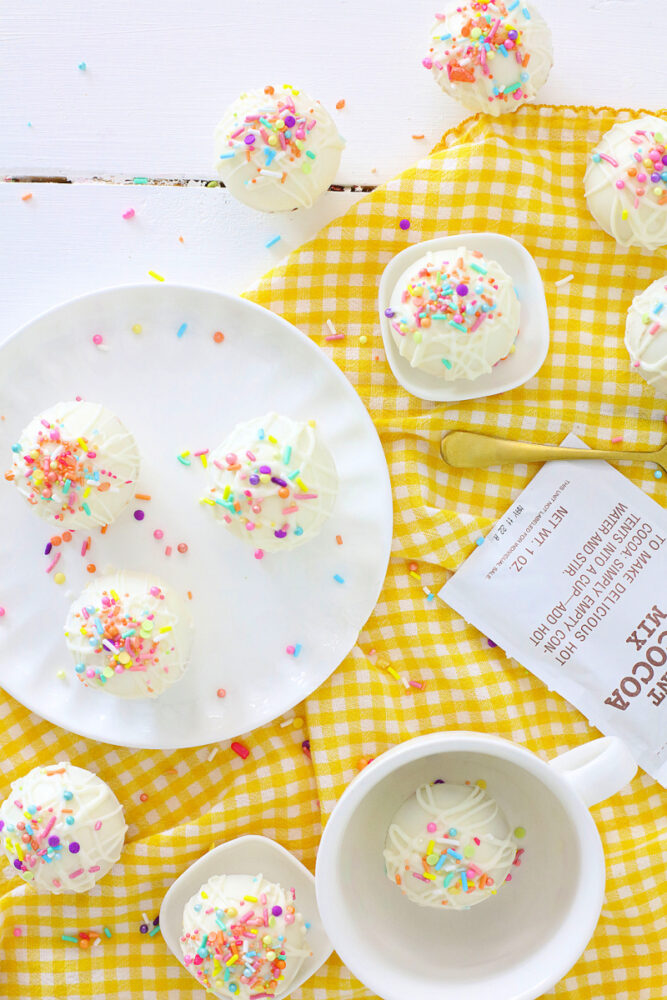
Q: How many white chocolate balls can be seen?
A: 11